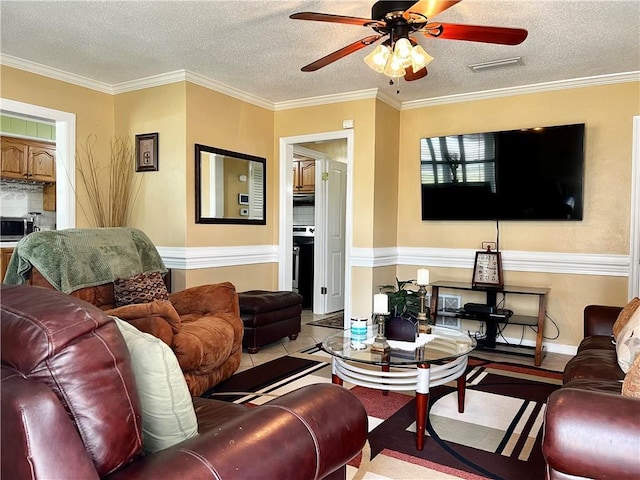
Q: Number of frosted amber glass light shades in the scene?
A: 4